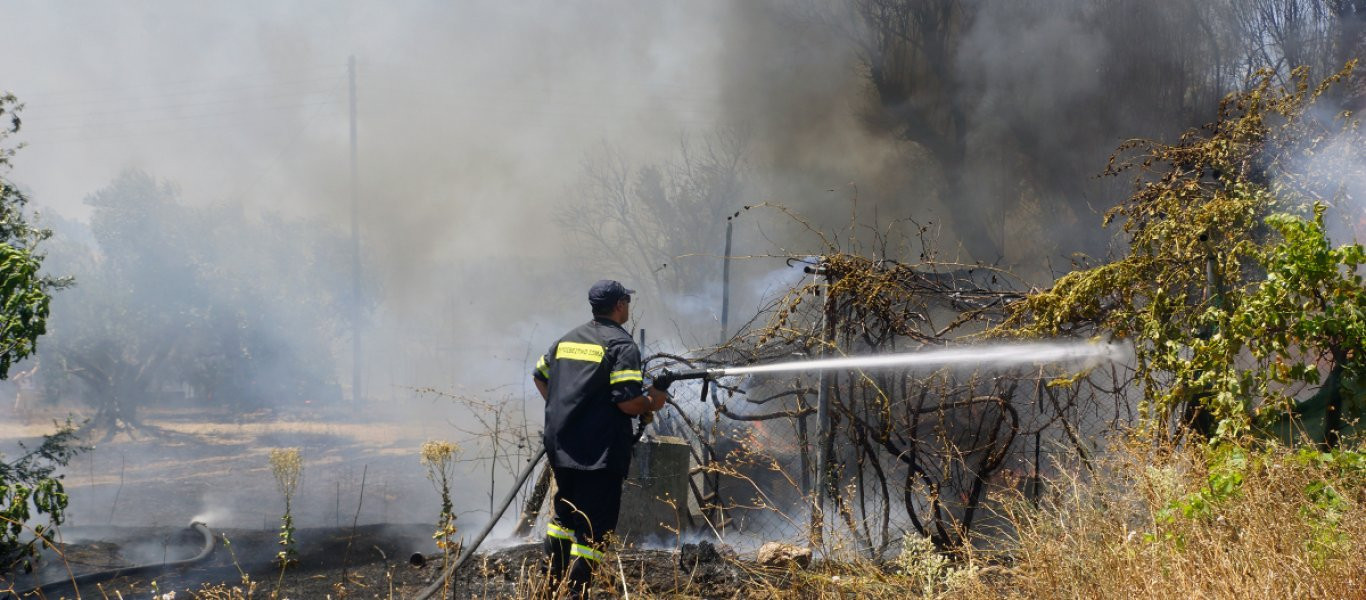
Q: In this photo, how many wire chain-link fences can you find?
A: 1